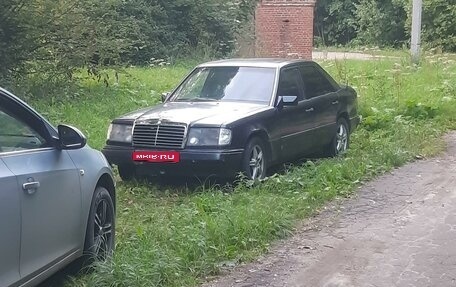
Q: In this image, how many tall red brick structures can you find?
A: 1